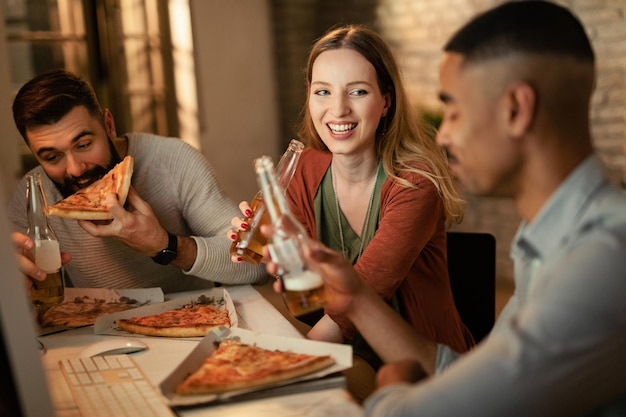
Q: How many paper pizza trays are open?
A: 3